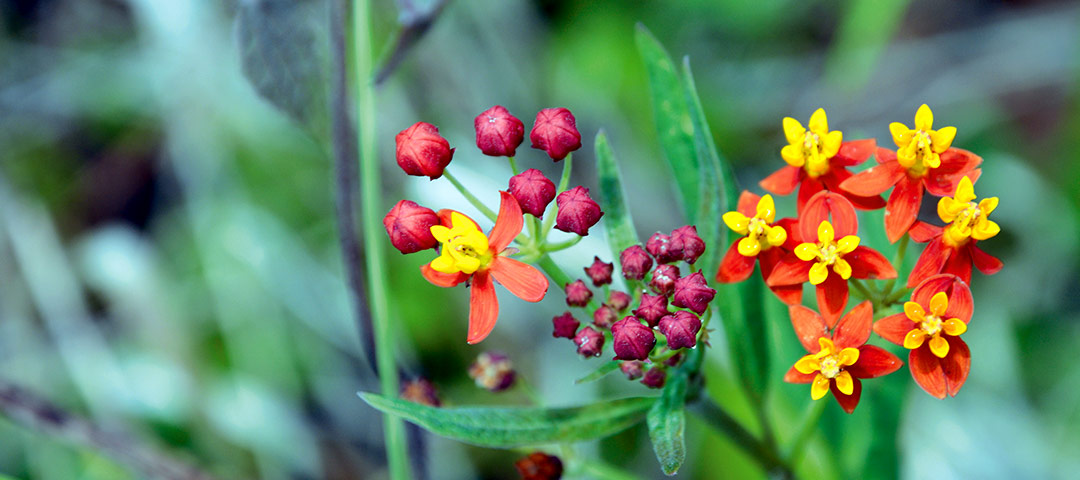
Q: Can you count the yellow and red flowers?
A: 8